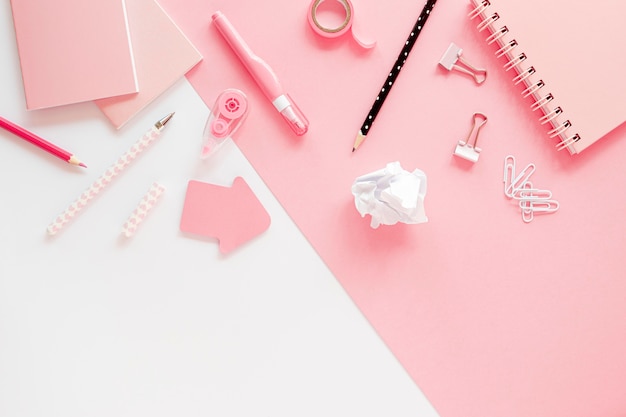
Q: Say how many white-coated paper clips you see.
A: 5